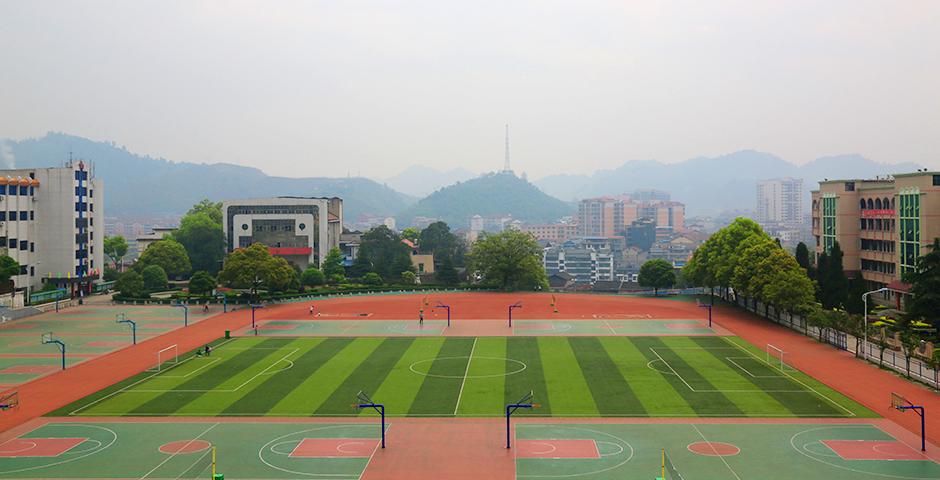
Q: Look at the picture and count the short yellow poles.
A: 2